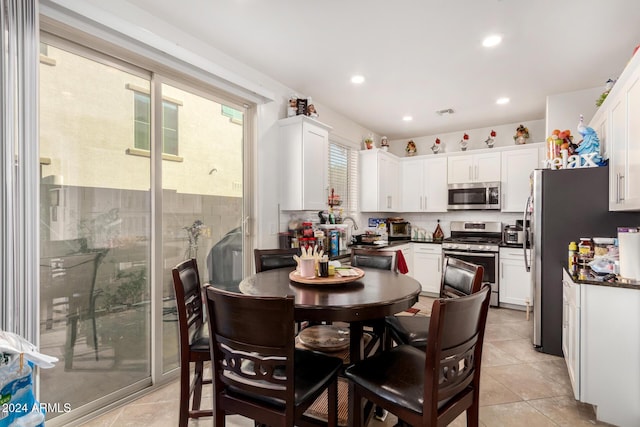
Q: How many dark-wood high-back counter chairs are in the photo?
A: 6